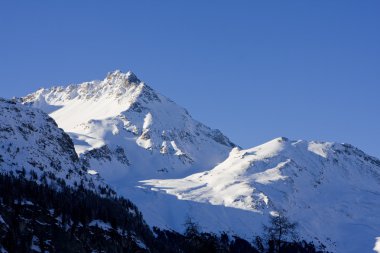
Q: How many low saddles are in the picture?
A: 1